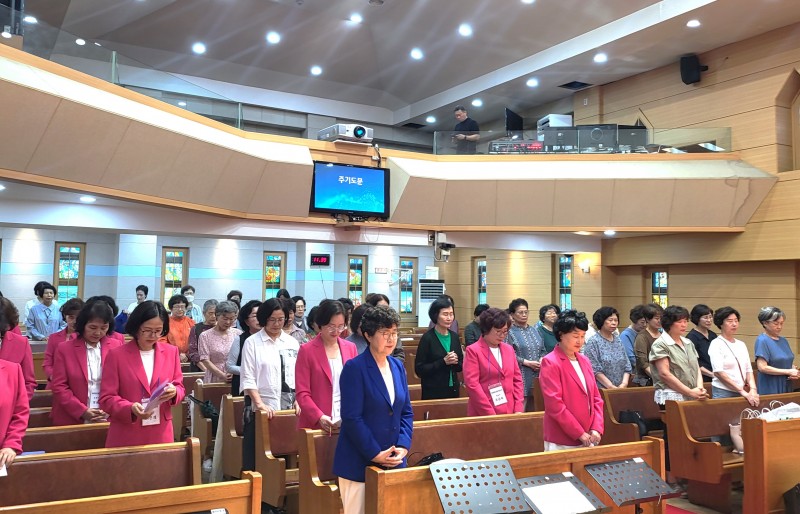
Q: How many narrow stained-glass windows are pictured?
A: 8